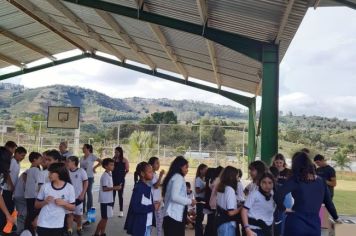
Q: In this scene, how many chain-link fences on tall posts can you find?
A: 1